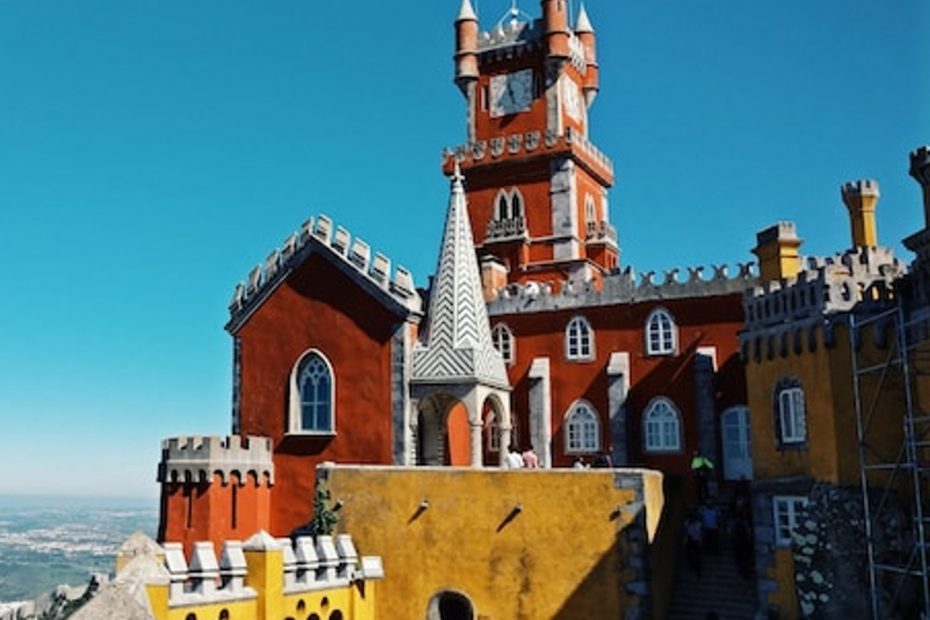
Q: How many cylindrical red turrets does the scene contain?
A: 3